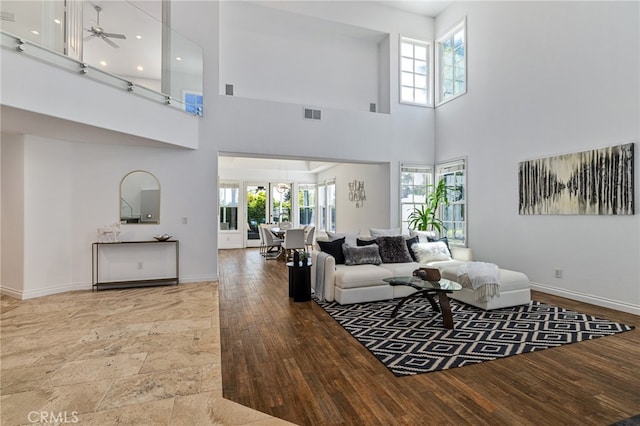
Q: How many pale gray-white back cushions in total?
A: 3